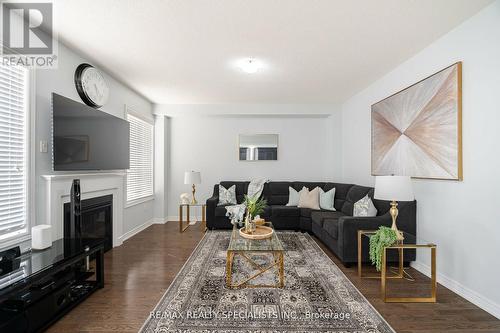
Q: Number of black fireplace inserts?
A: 1